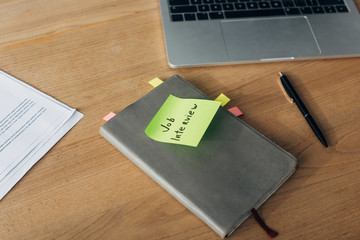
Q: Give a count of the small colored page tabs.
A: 4